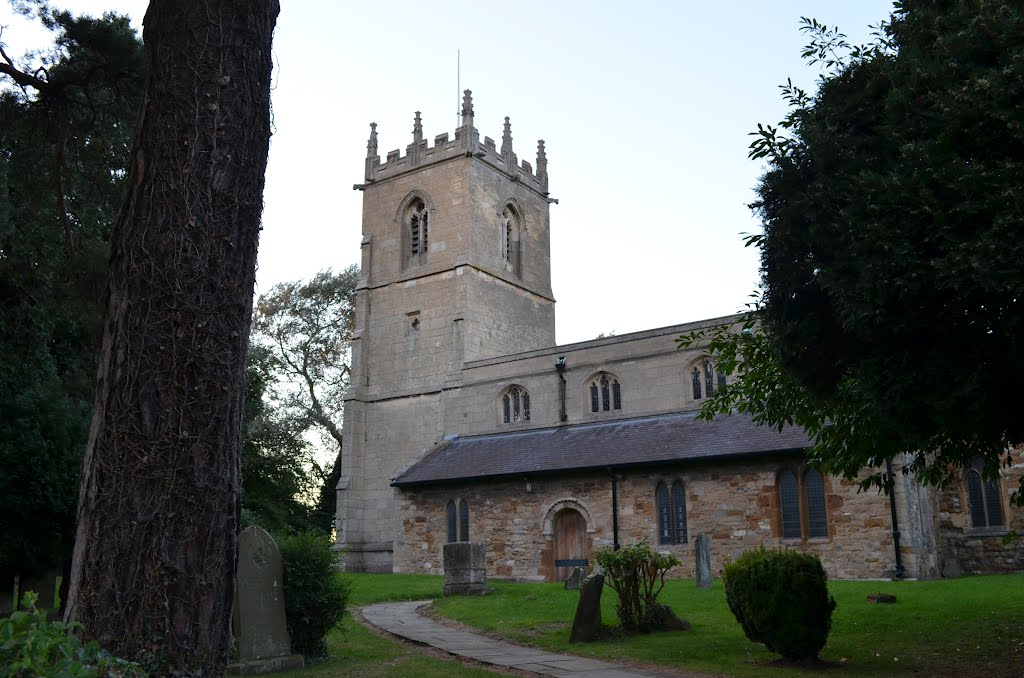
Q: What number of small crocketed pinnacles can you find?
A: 5